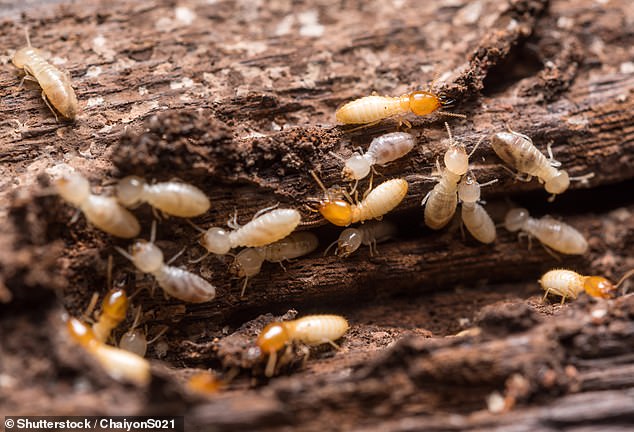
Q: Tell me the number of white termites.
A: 13